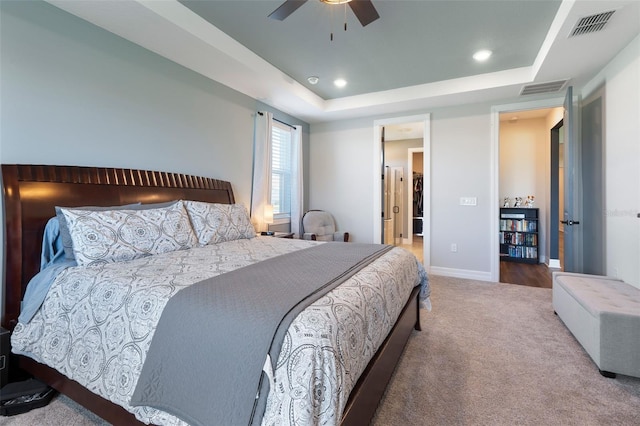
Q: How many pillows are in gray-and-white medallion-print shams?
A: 2